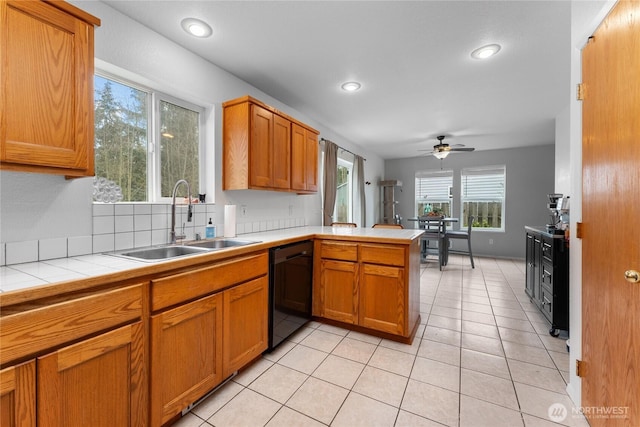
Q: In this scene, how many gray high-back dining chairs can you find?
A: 2